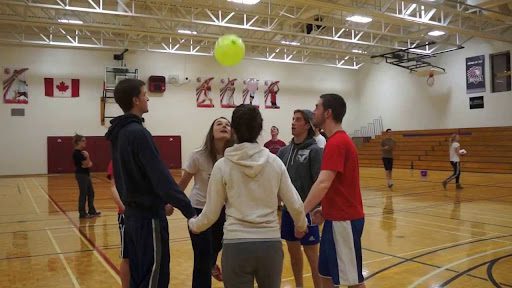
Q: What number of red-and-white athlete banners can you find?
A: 5